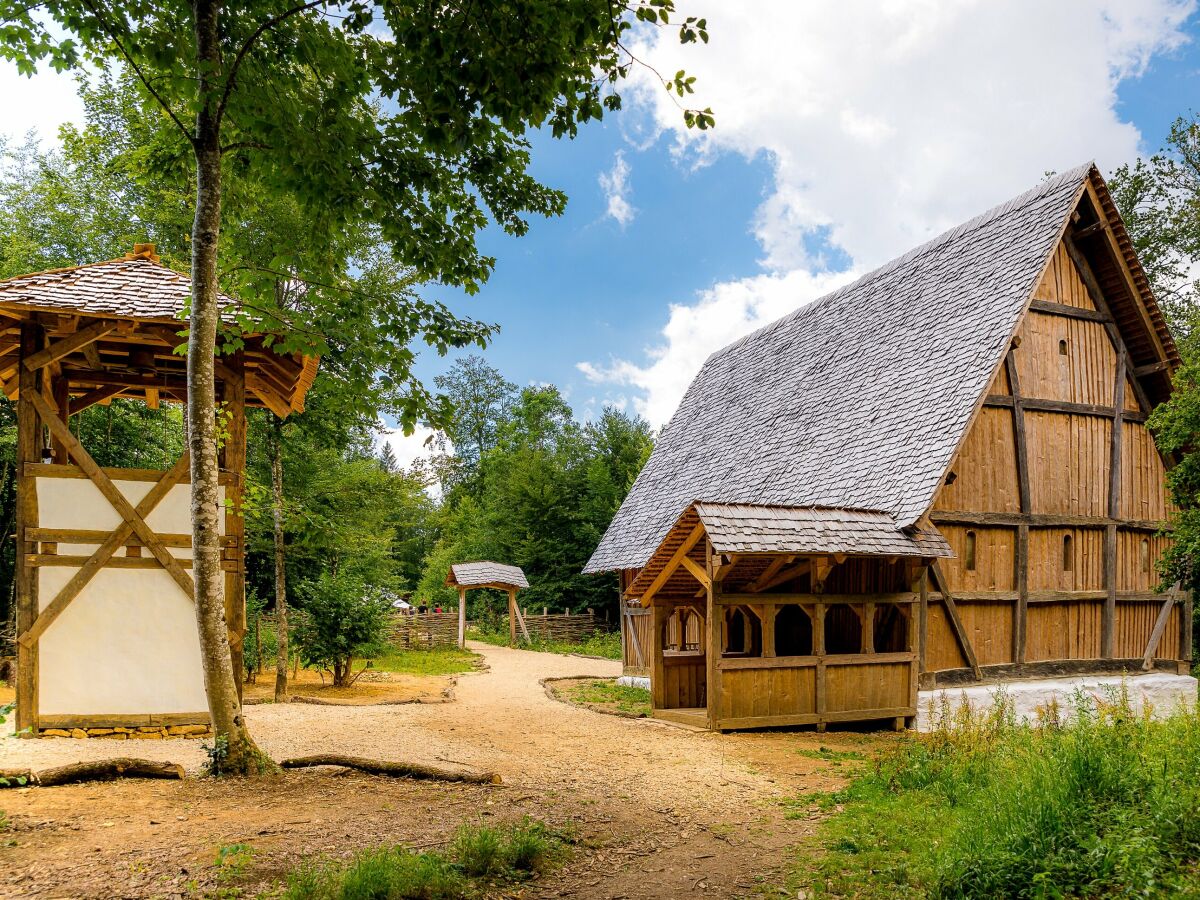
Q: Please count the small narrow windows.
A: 4